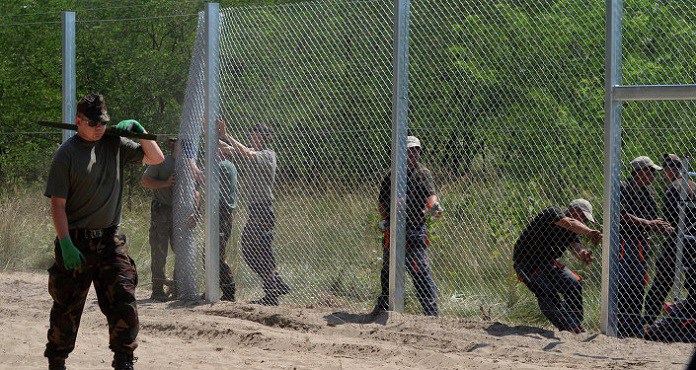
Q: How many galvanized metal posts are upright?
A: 4